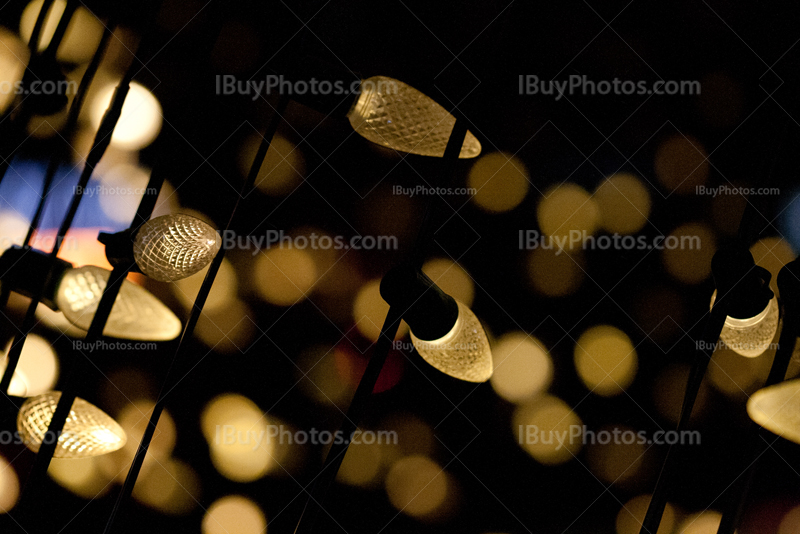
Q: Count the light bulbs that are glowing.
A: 7